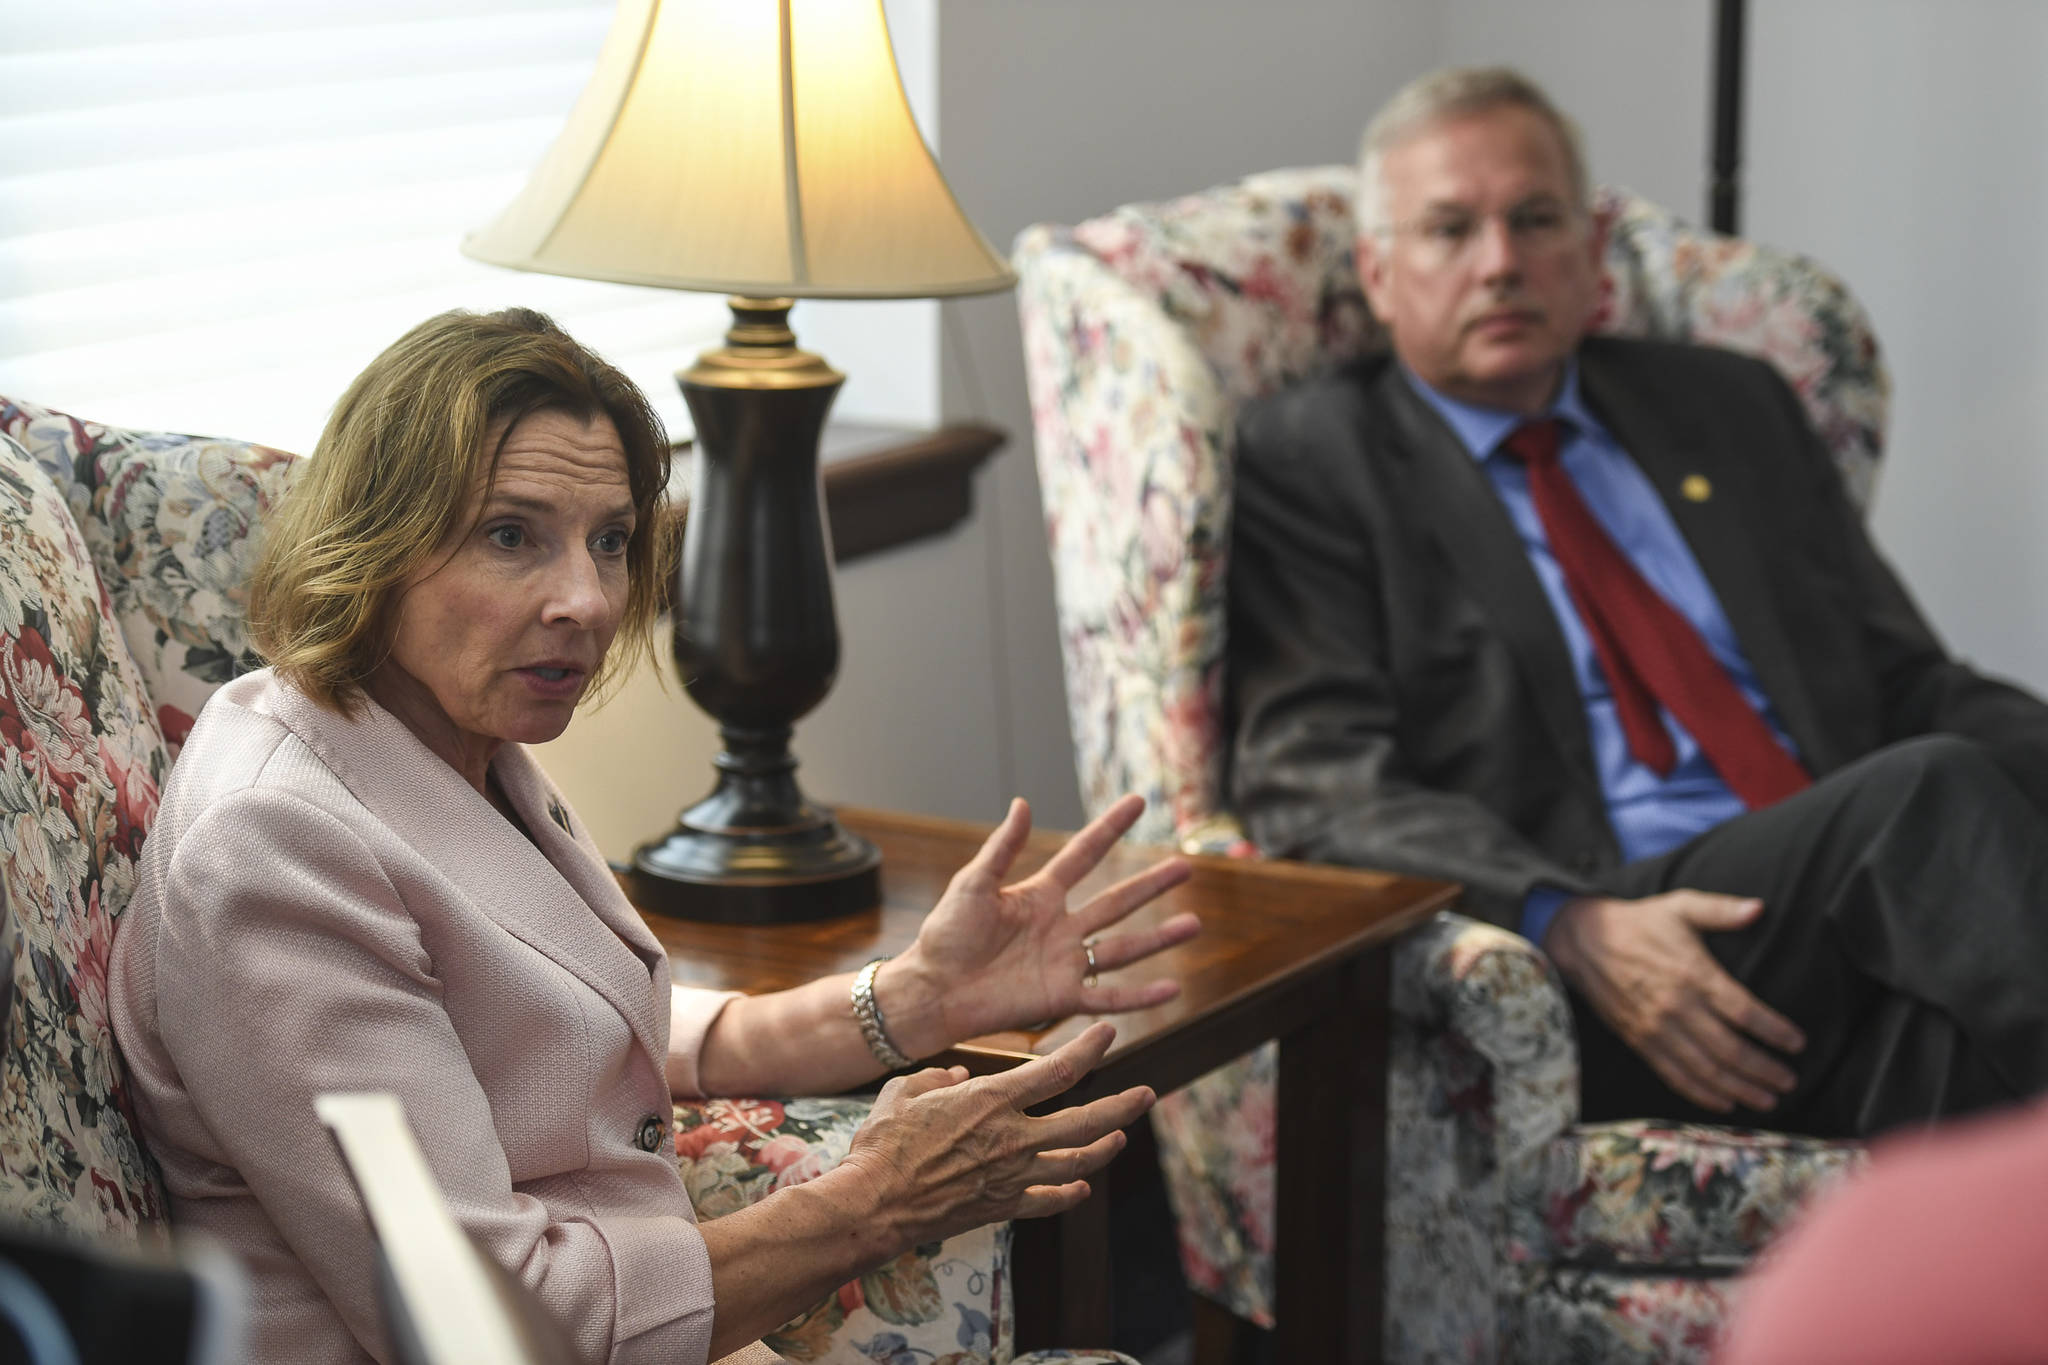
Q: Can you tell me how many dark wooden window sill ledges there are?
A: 1